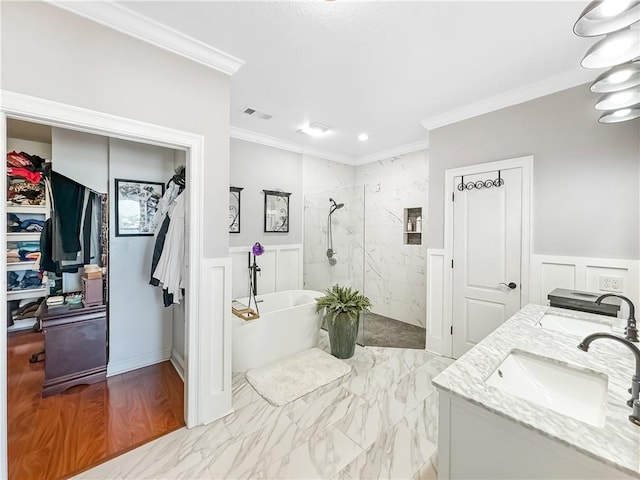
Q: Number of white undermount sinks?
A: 2